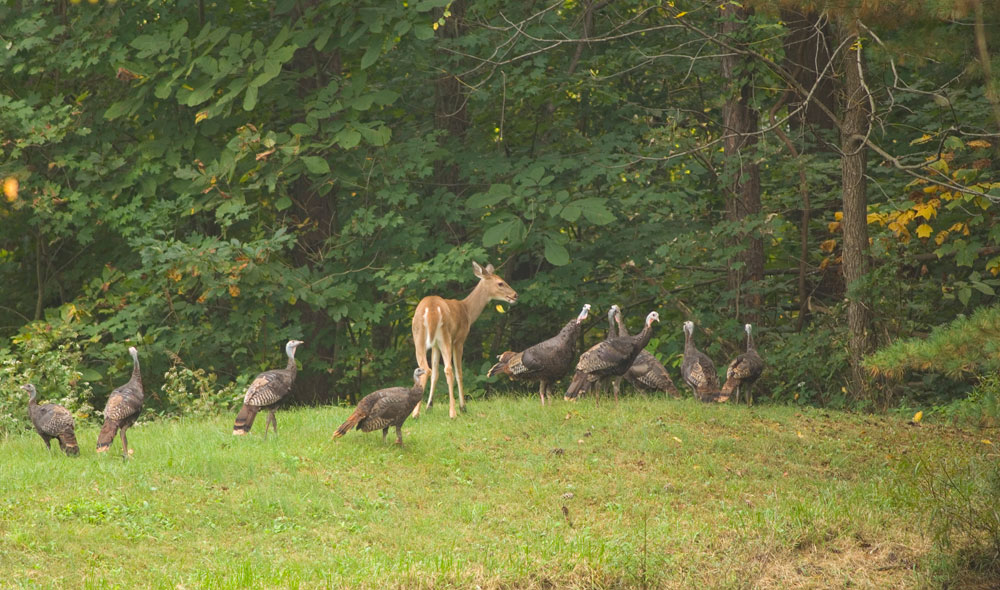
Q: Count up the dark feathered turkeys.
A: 10